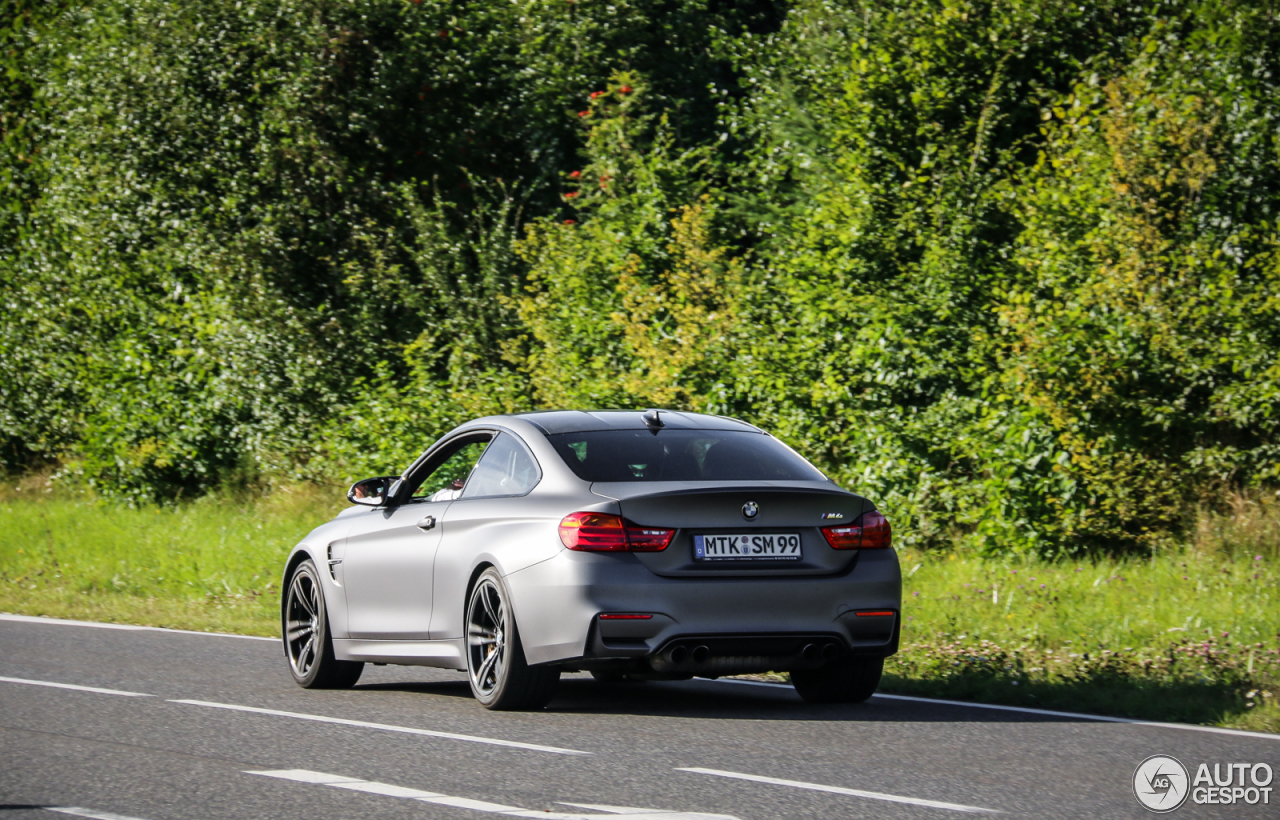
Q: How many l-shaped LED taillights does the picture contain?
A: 2